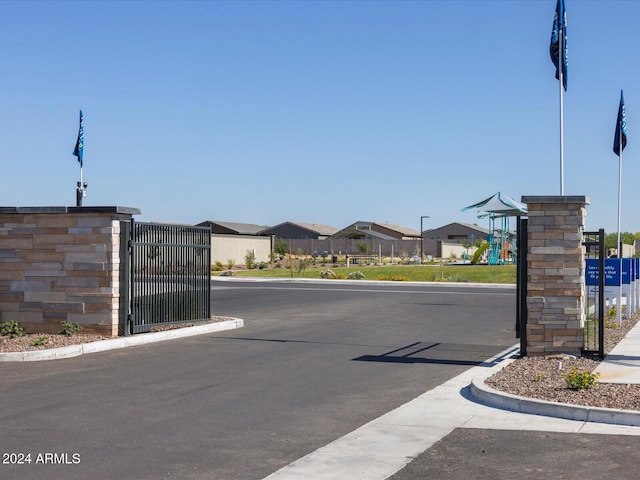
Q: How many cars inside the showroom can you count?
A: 0